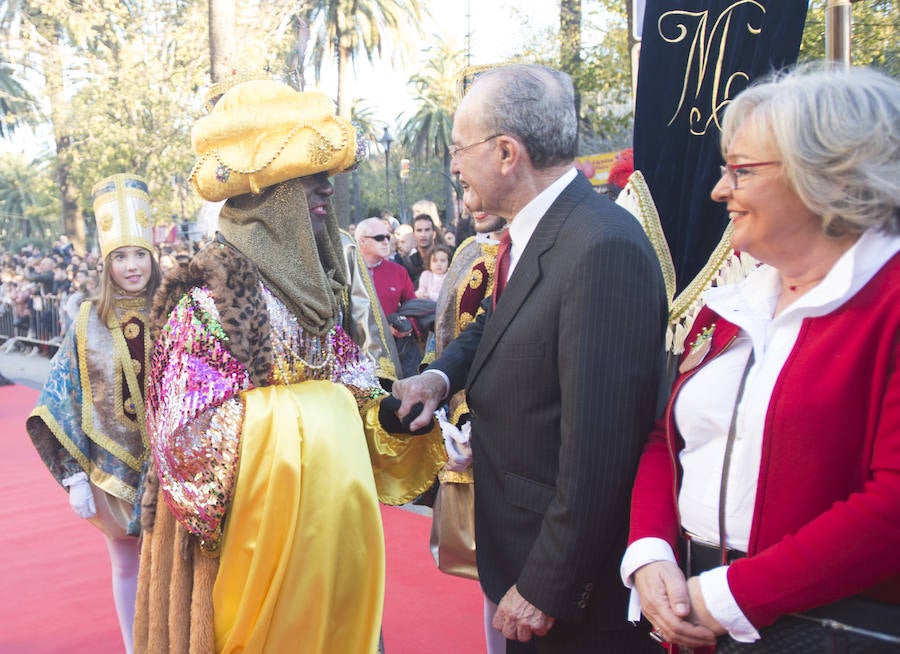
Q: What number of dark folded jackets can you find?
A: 1